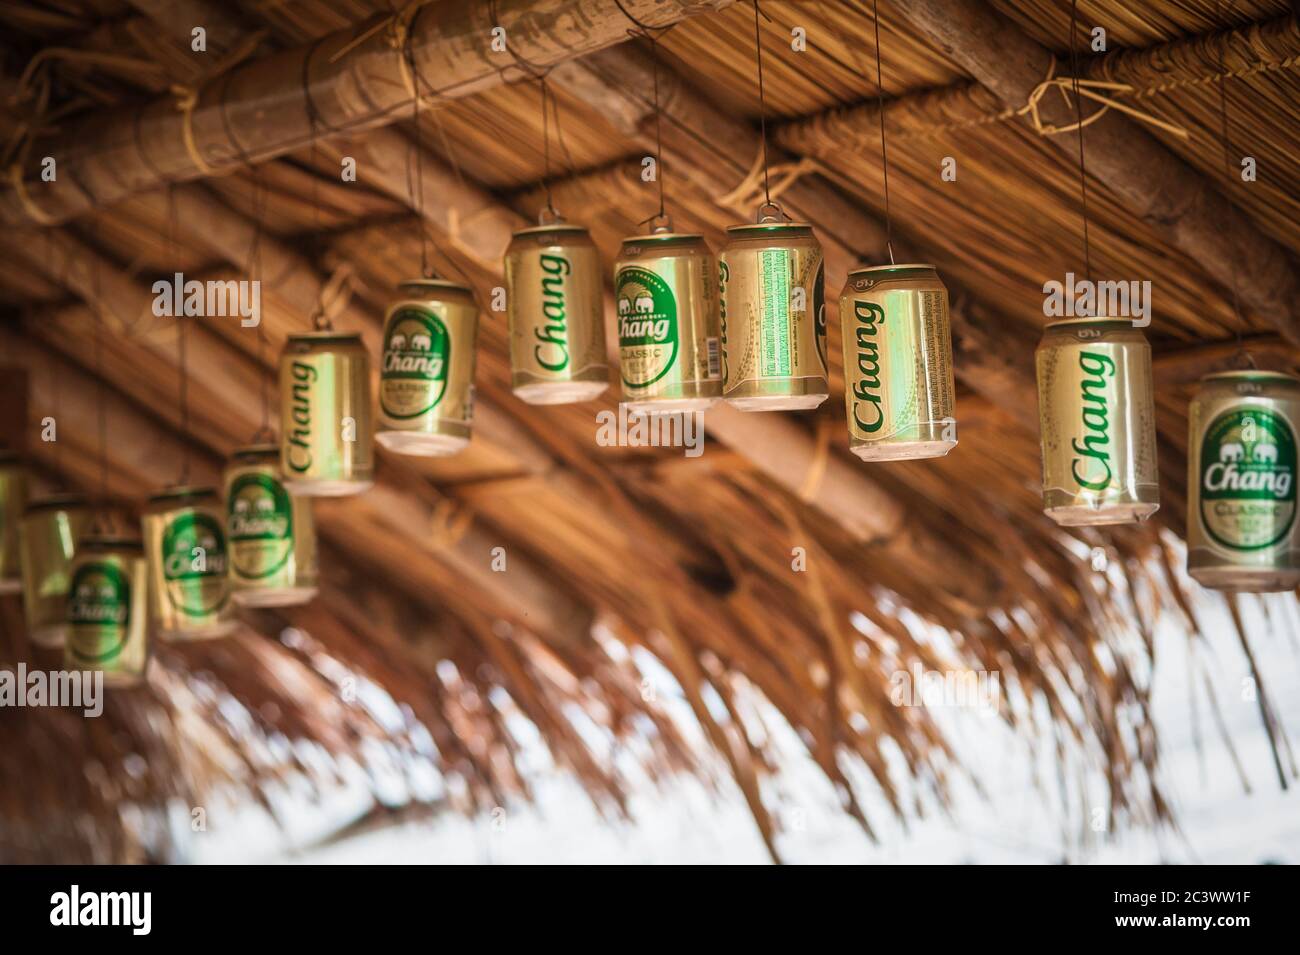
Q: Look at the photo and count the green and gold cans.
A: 13